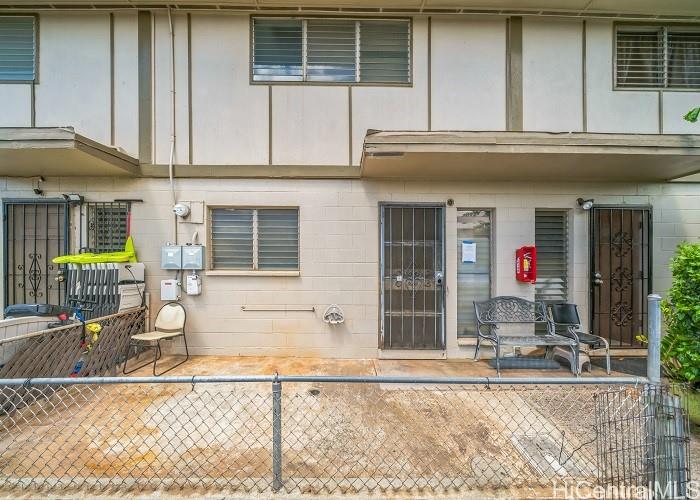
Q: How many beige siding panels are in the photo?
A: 11